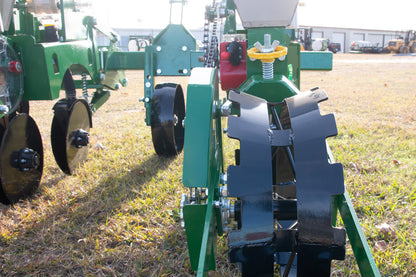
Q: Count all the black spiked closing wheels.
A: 2